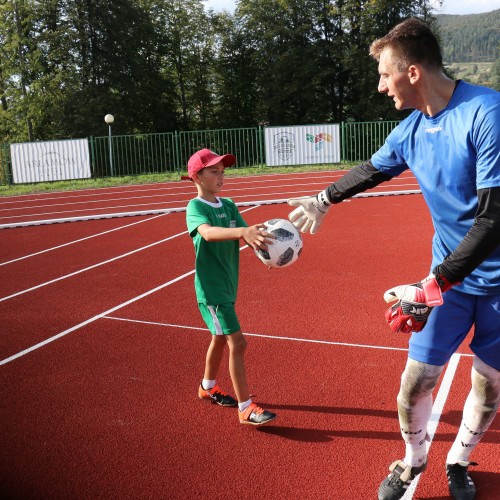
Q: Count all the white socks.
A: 4